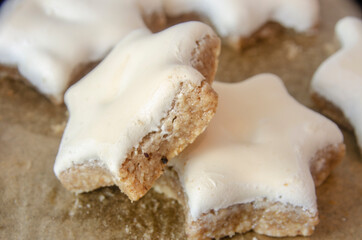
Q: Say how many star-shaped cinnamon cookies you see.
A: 5